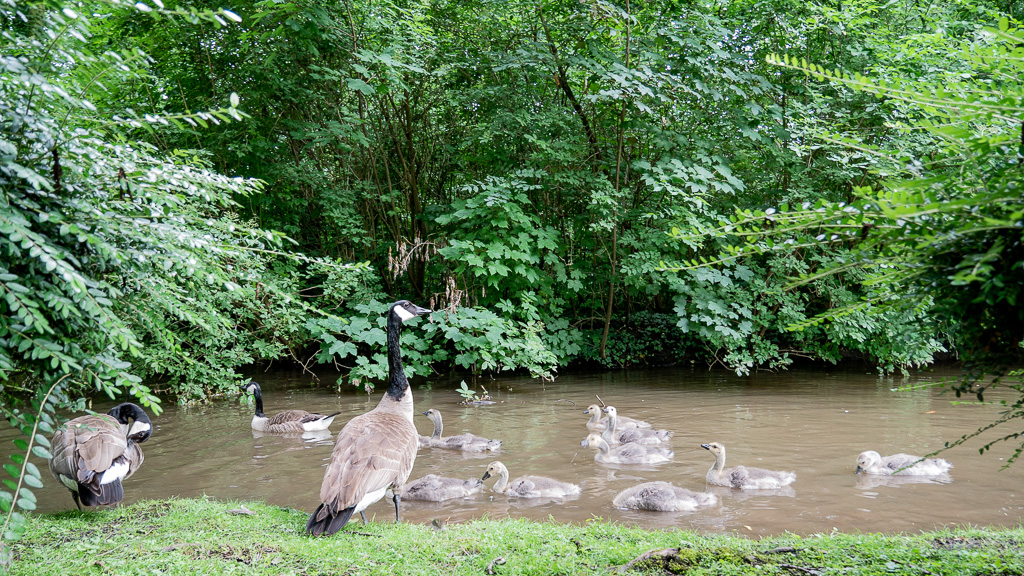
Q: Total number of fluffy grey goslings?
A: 9